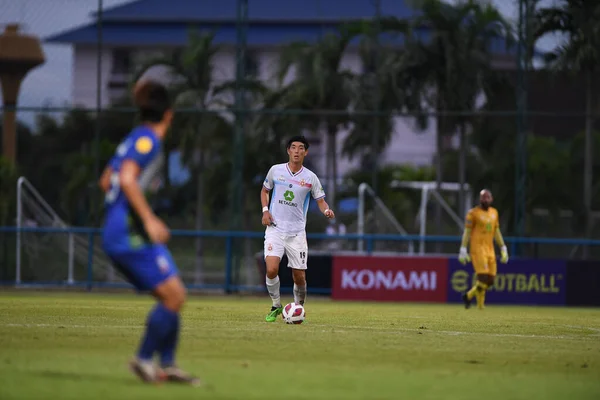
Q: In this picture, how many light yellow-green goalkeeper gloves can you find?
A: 2